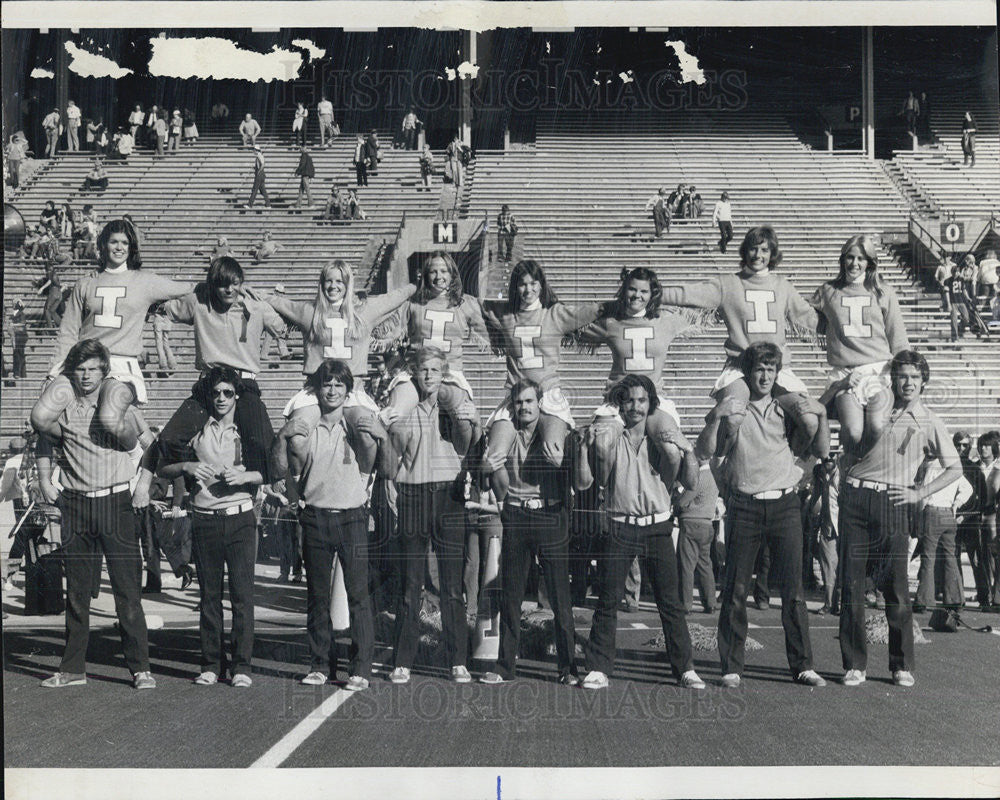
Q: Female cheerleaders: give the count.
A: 7